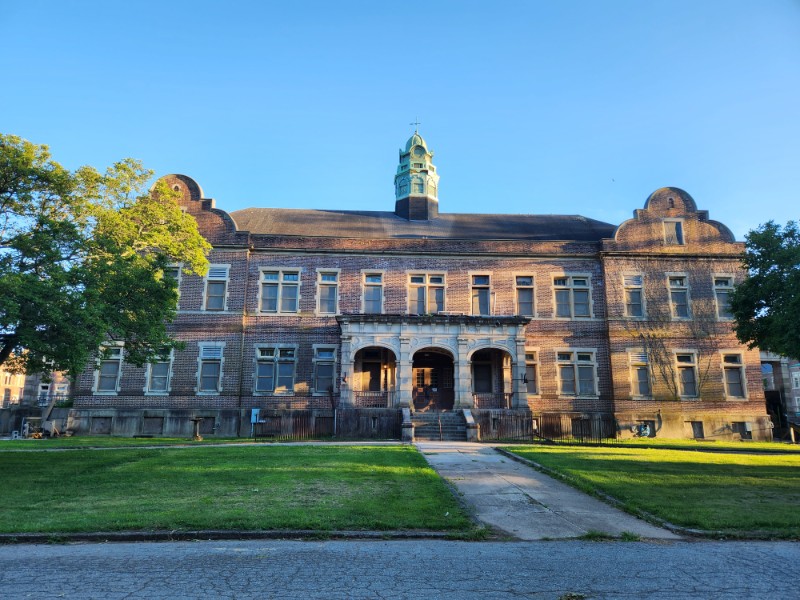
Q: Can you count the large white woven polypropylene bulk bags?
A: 0